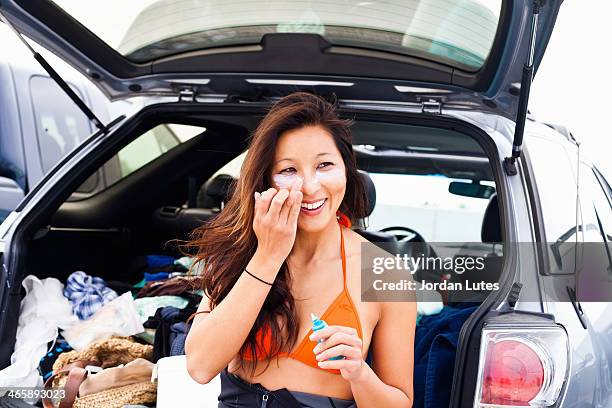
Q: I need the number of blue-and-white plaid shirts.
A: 1